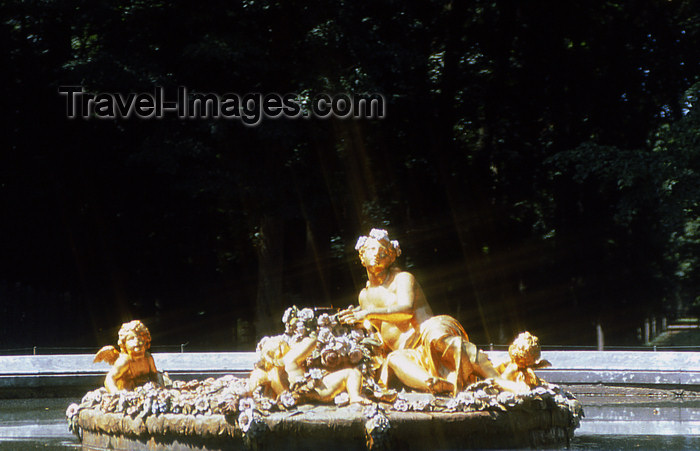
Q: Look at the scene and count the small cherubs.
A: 3